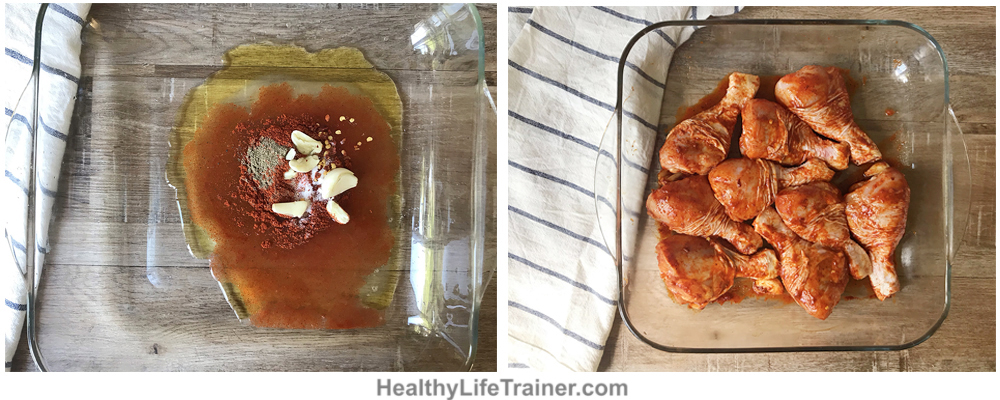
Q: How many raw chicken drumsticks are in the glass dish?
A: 9